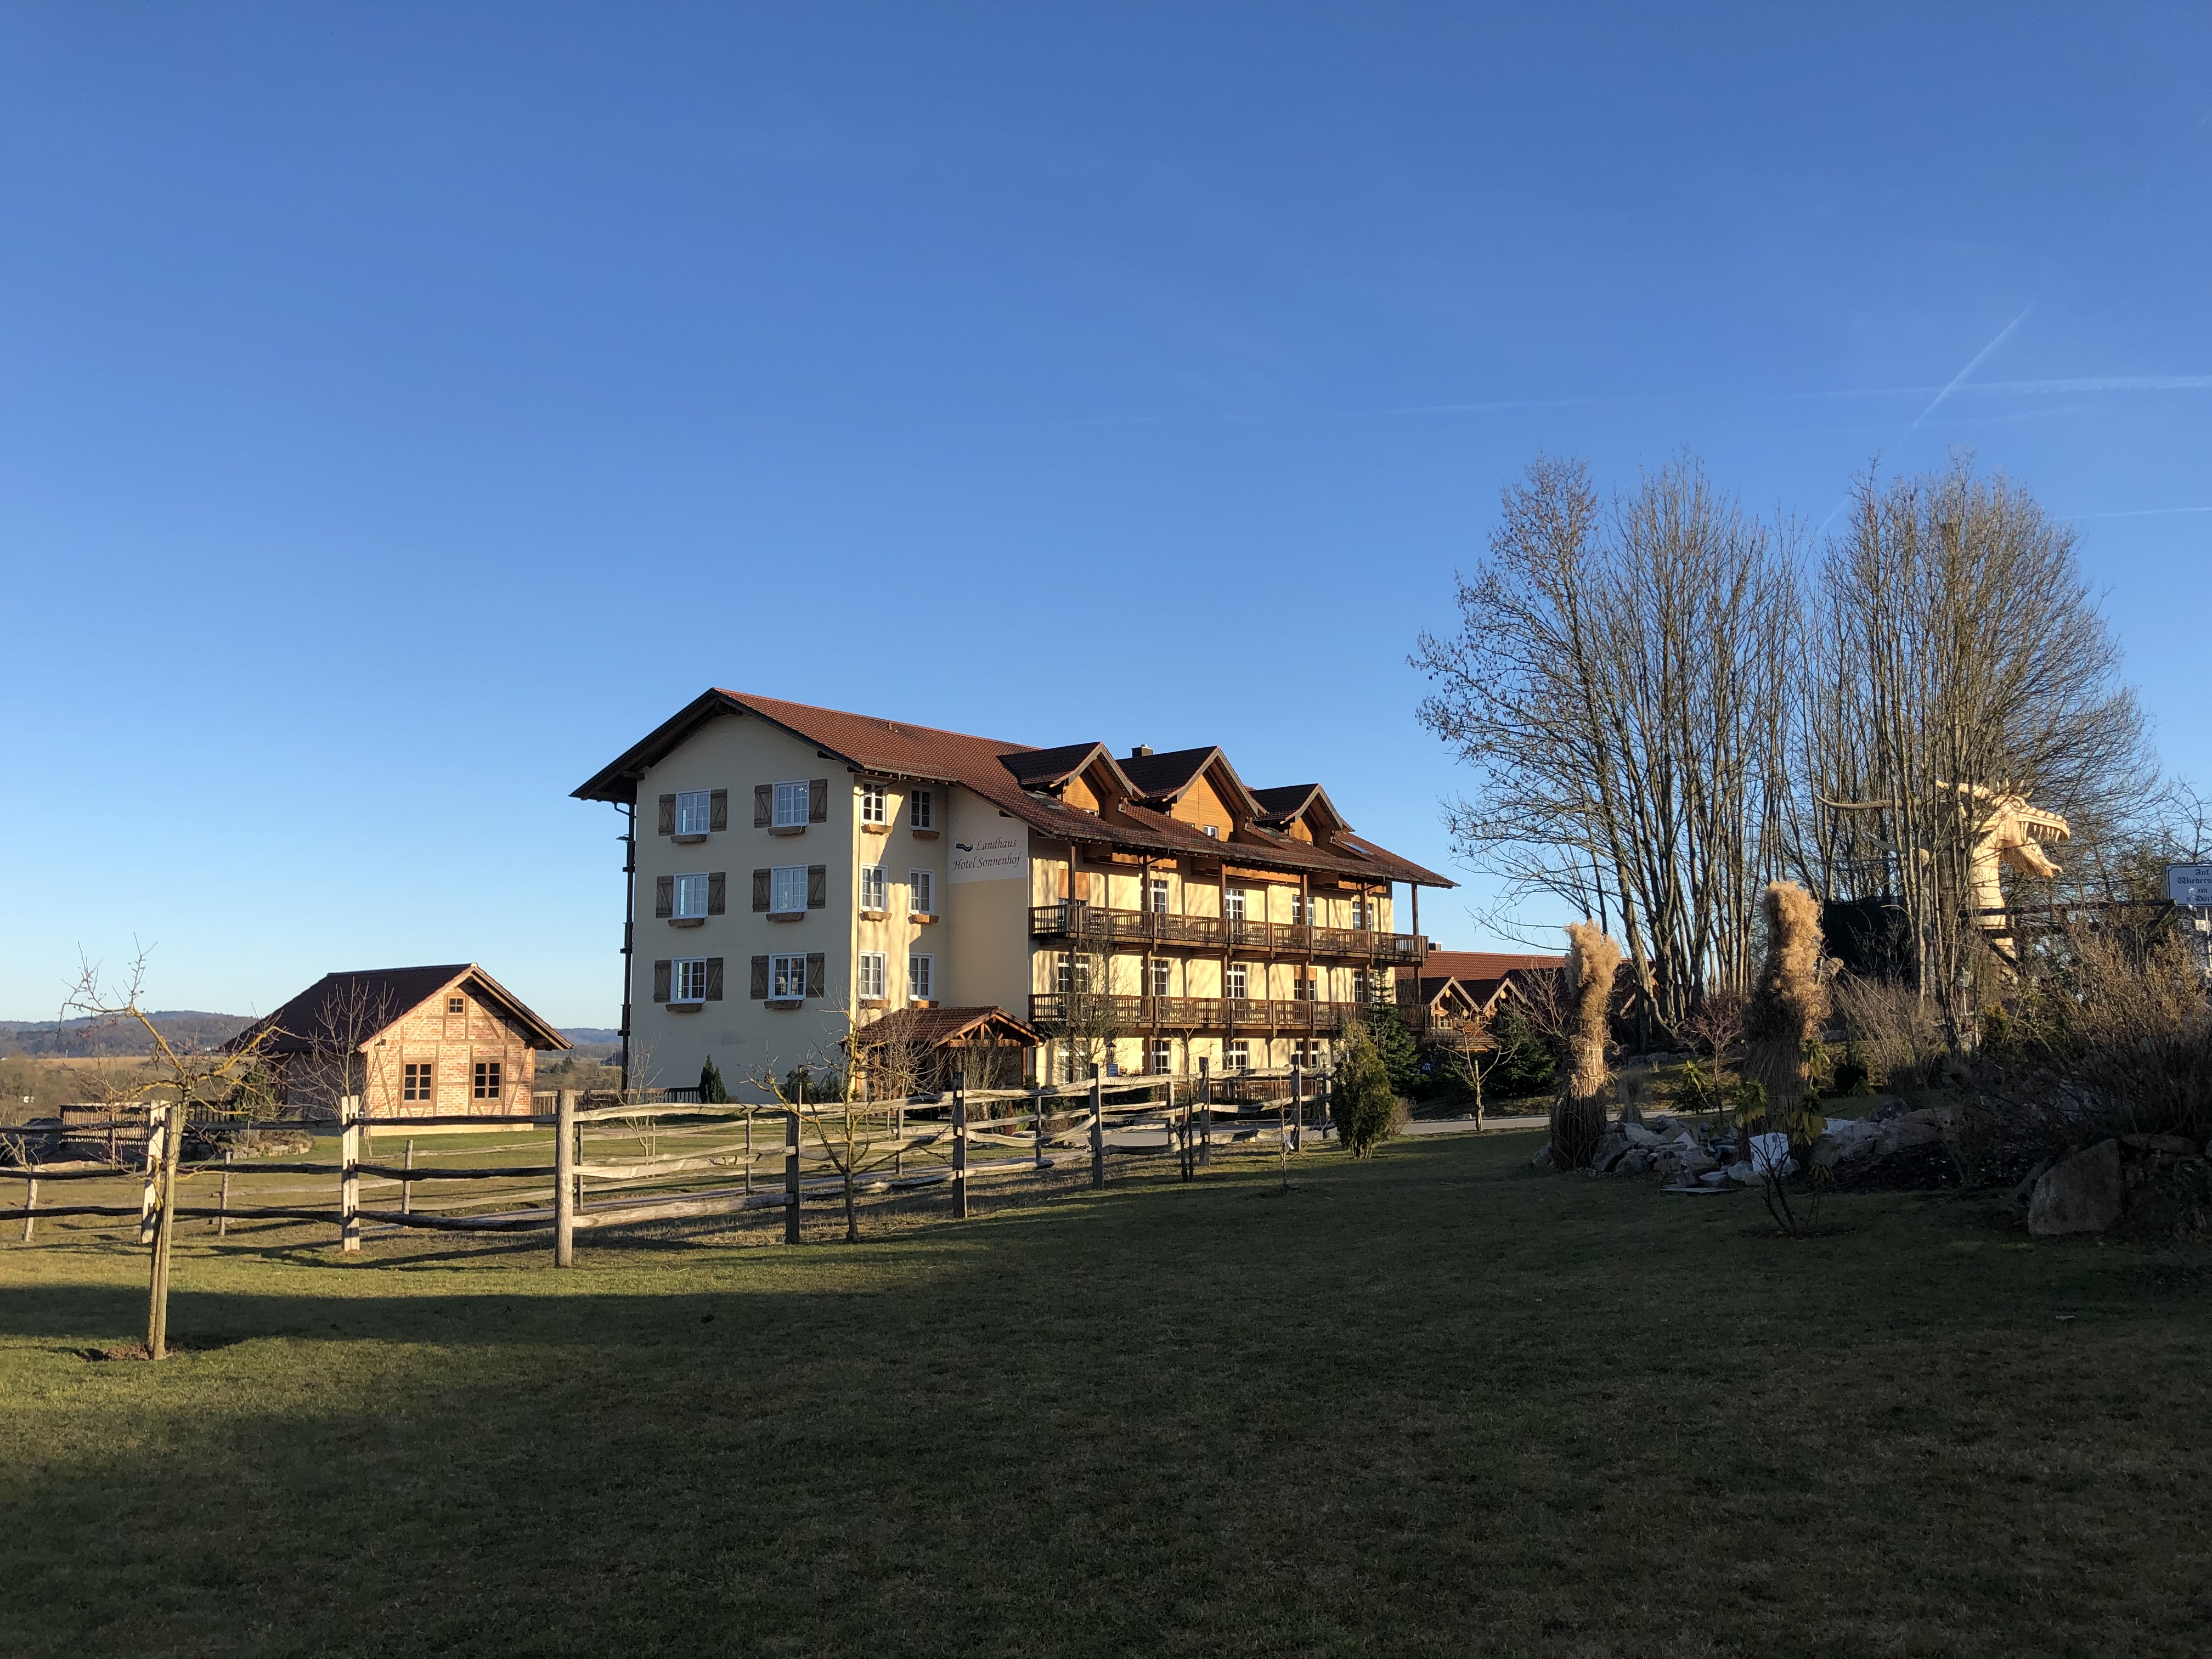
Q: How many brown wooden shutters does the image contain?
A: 12